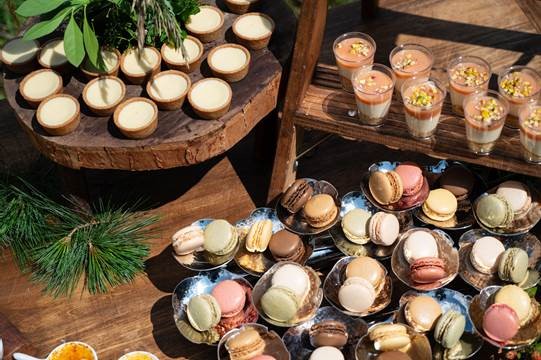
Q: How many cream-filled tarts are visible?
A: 15